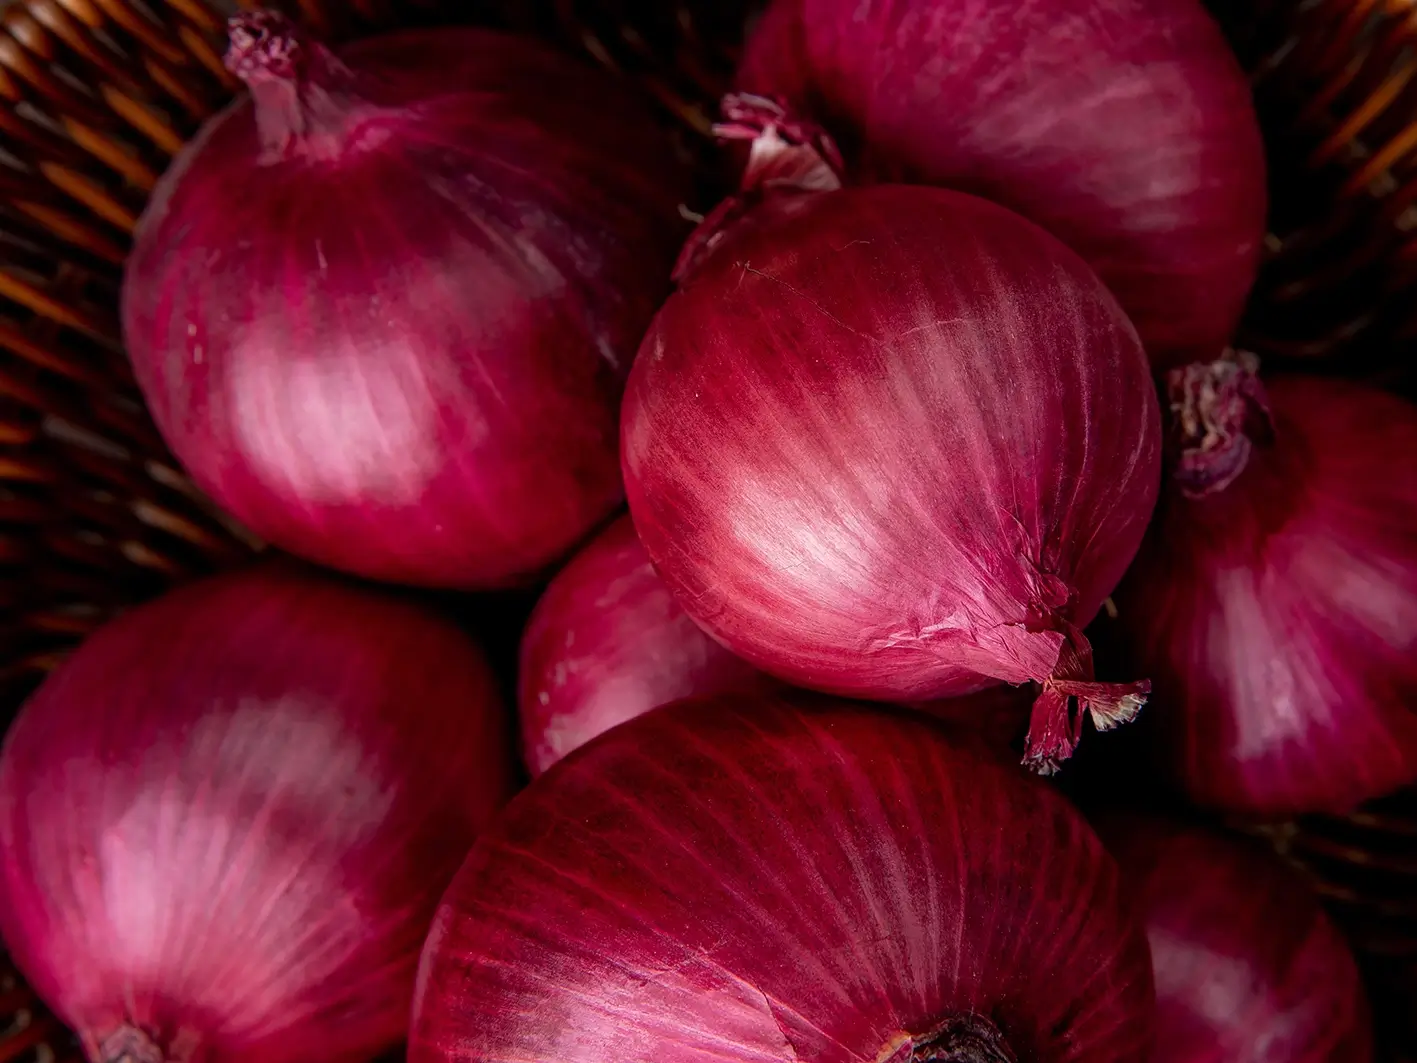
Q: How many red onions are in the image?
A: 8